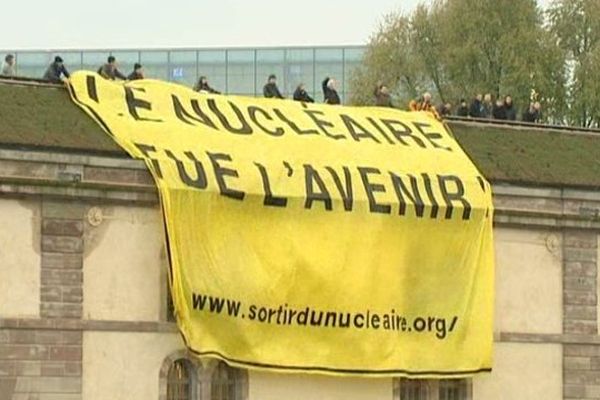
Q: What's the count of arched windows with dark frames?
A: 2